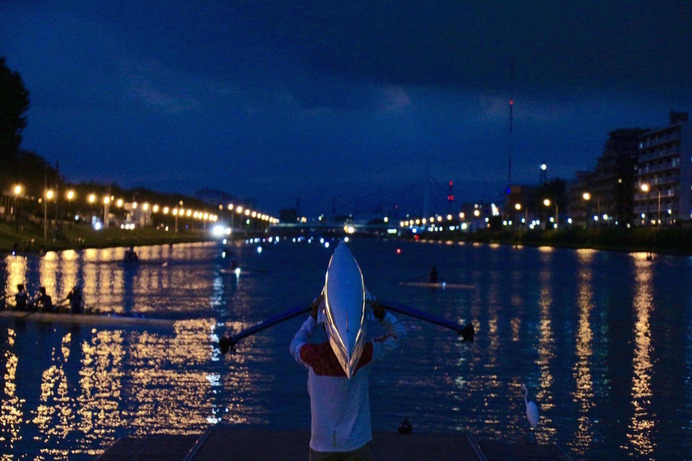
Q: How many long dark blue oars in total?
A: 2